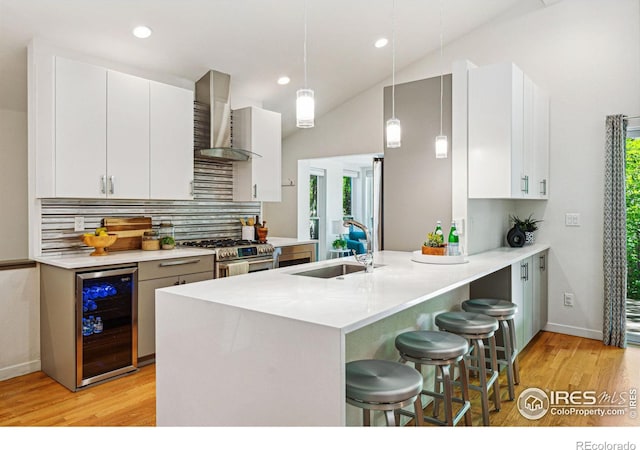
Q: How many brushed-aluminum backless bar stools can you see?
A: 4